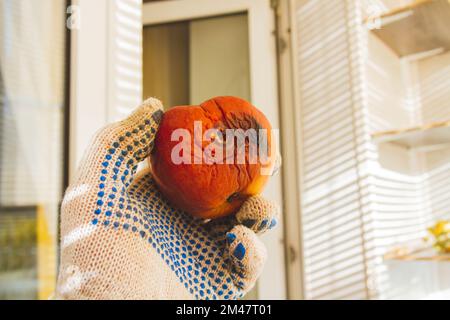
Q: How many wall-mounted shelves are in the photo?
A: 3